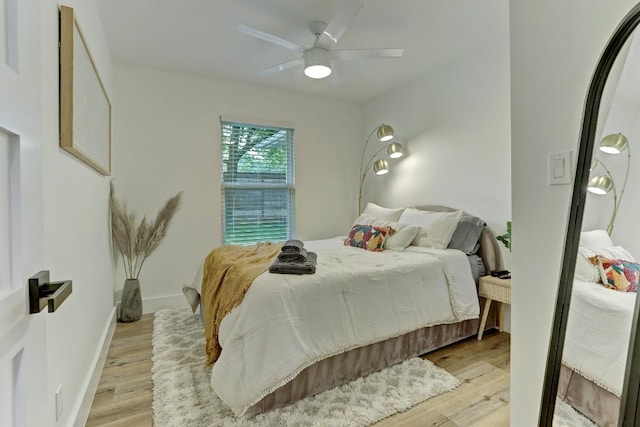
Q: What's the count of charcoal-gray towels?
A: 3